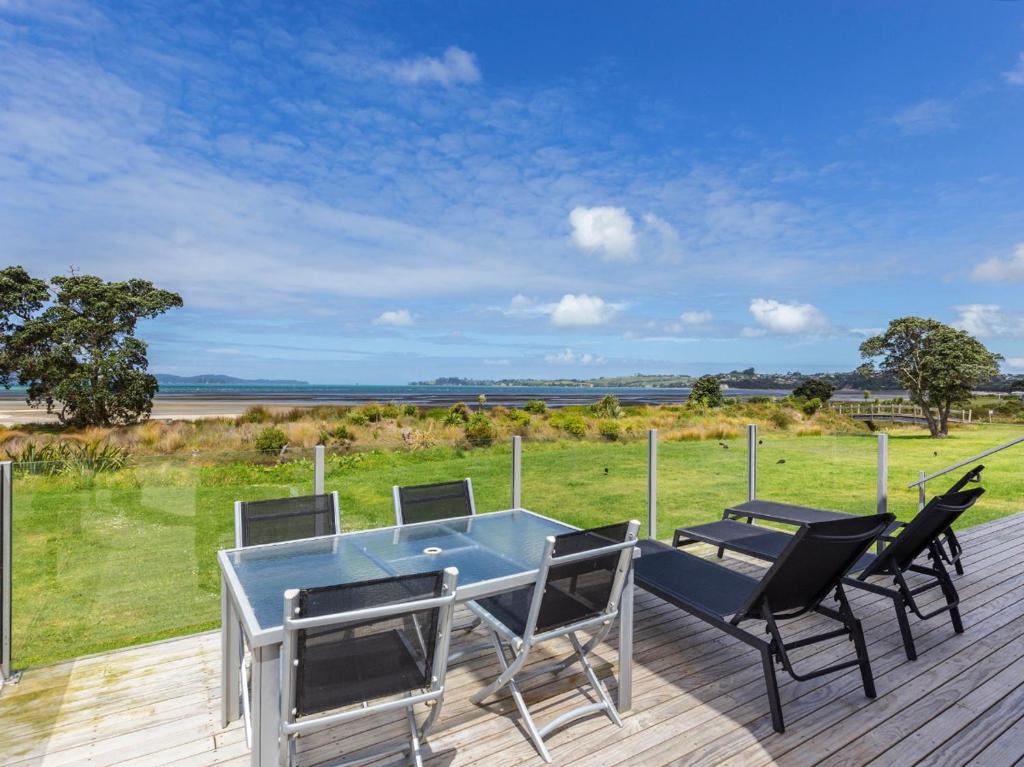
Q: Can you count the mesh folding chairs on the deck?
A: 4